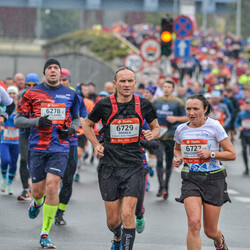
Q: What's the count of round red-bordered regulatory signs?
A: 4